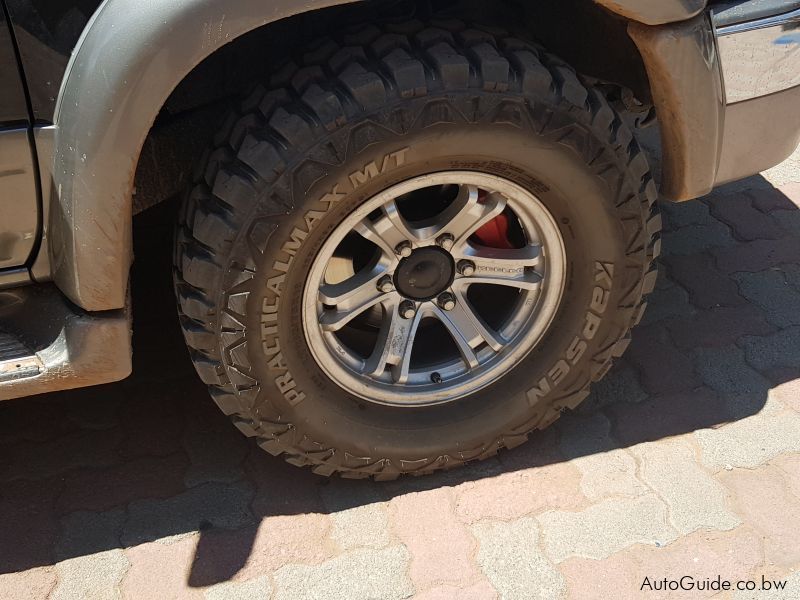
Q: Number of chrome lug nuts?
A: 6